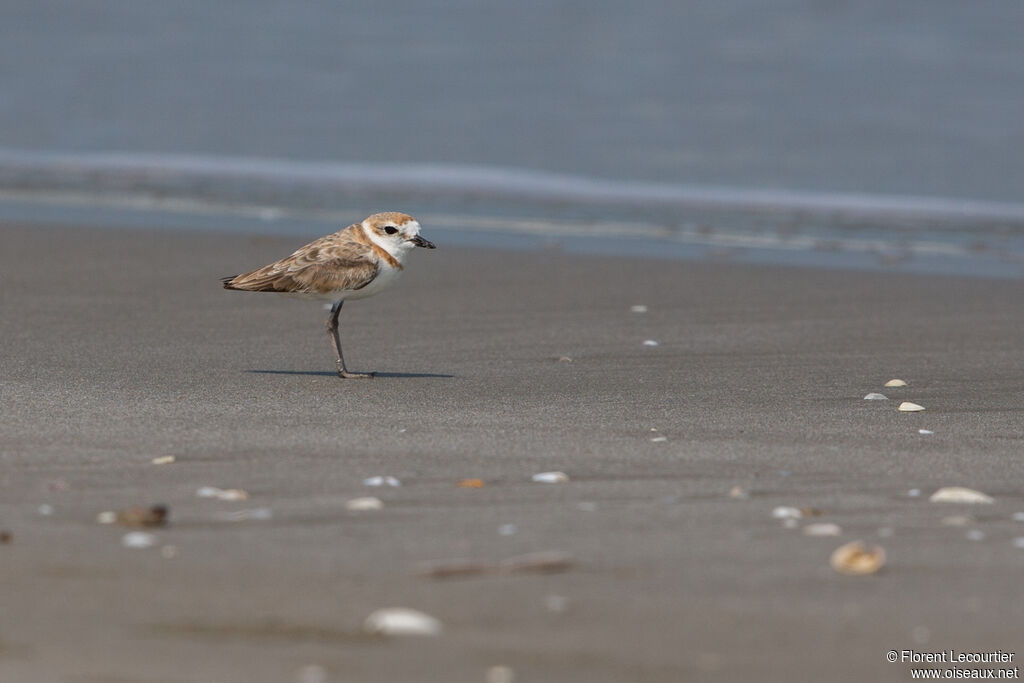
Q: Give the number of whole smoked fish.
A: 0